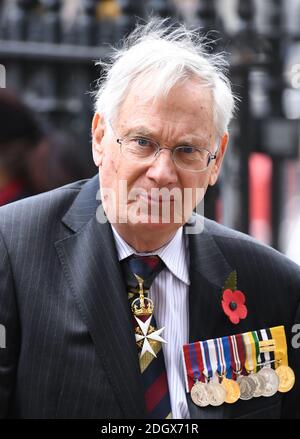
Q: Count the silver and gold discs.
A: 7